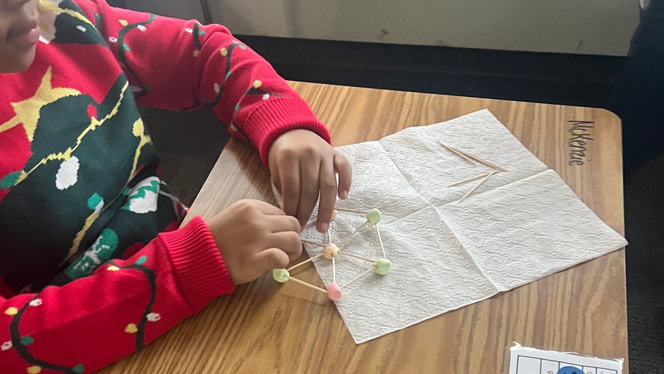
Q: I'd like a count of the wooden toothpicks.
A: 14